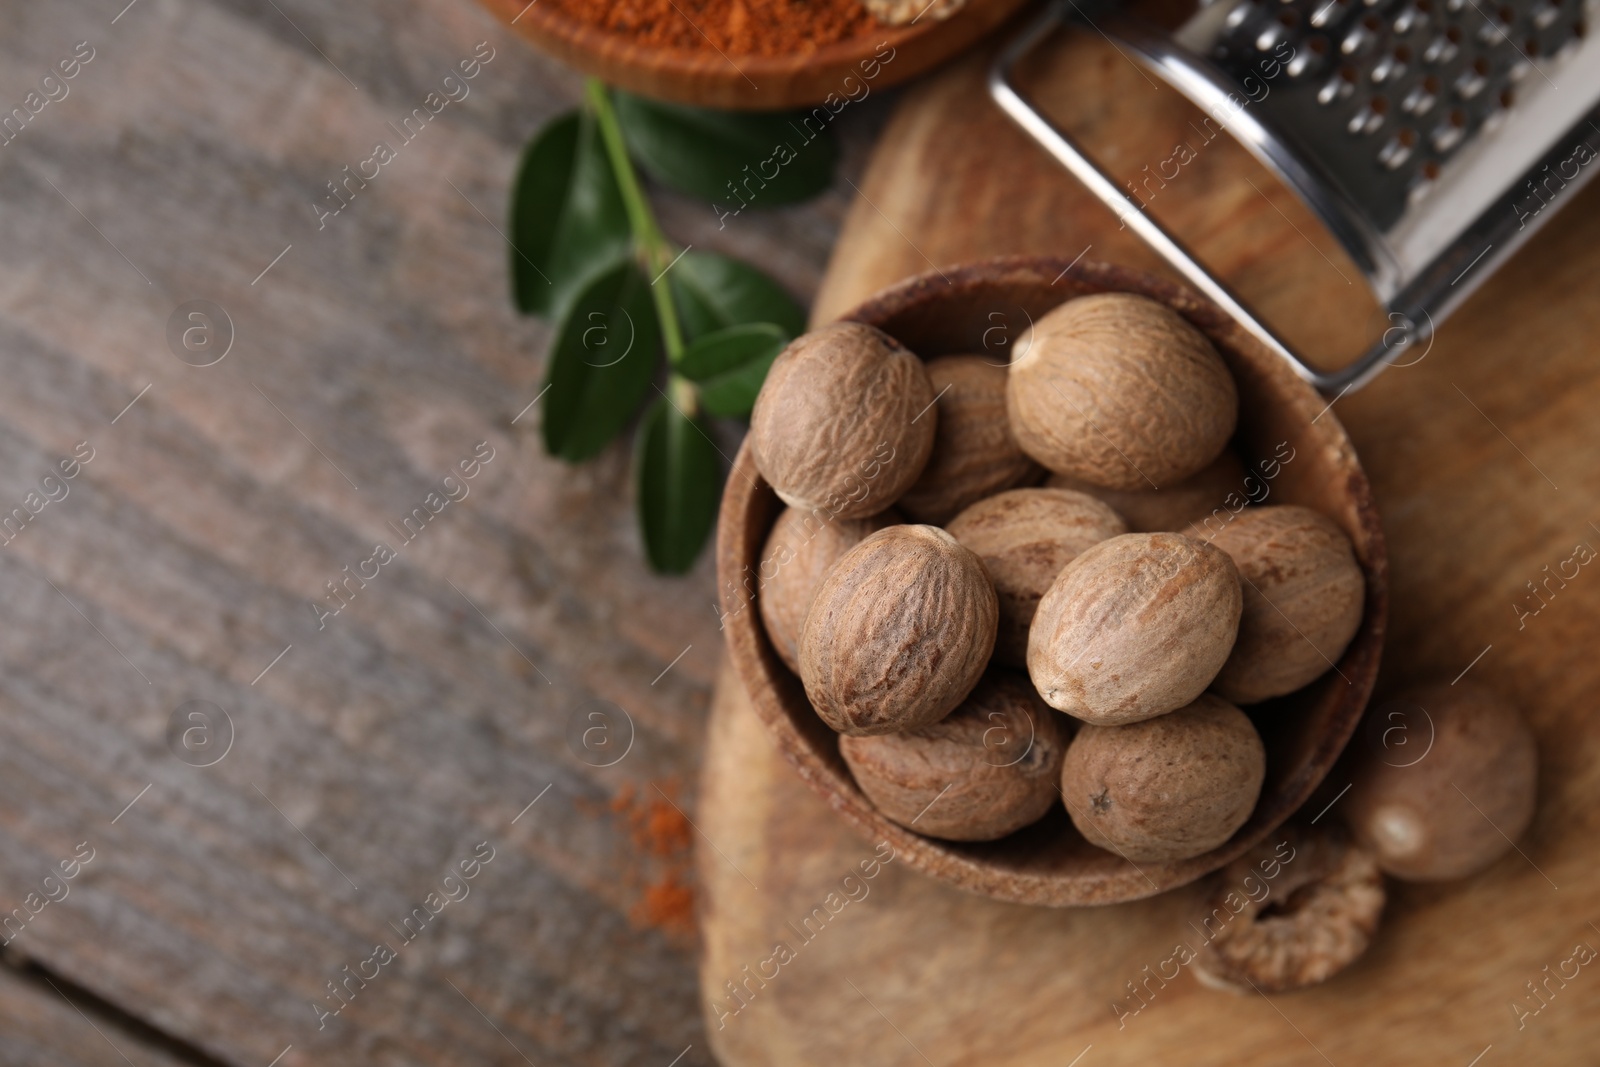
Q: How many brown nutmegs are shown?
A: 13